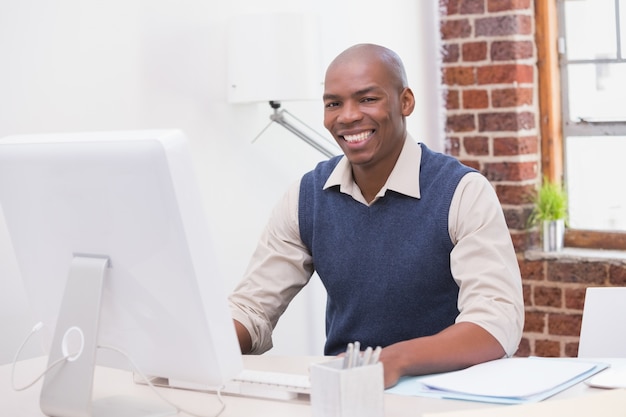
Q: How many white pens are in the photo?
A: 4